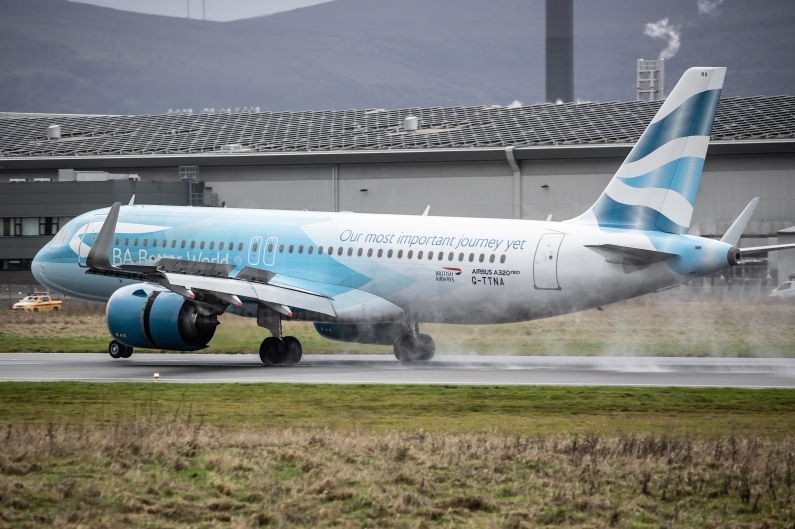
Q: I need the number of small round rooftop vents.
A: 2